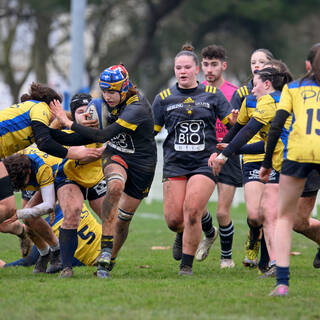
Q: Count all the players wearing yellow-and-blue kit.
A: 7